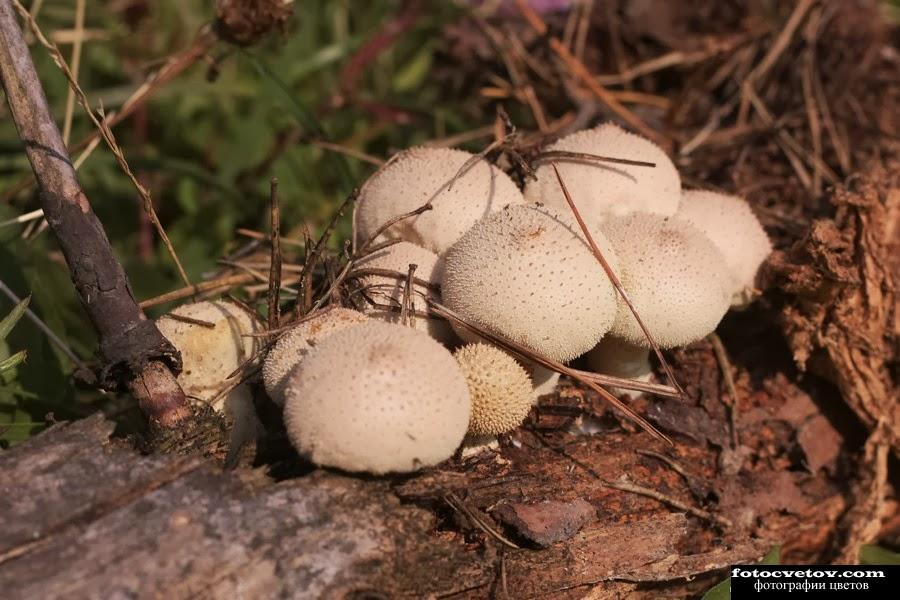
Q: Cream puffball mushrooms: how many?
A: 10